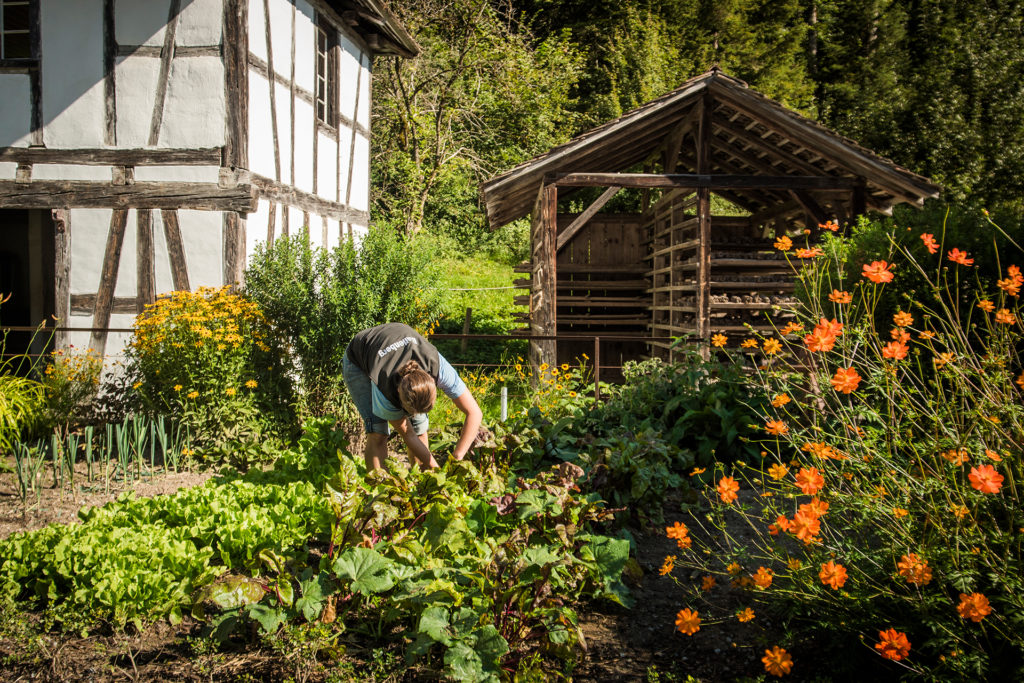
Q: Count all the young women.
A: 1